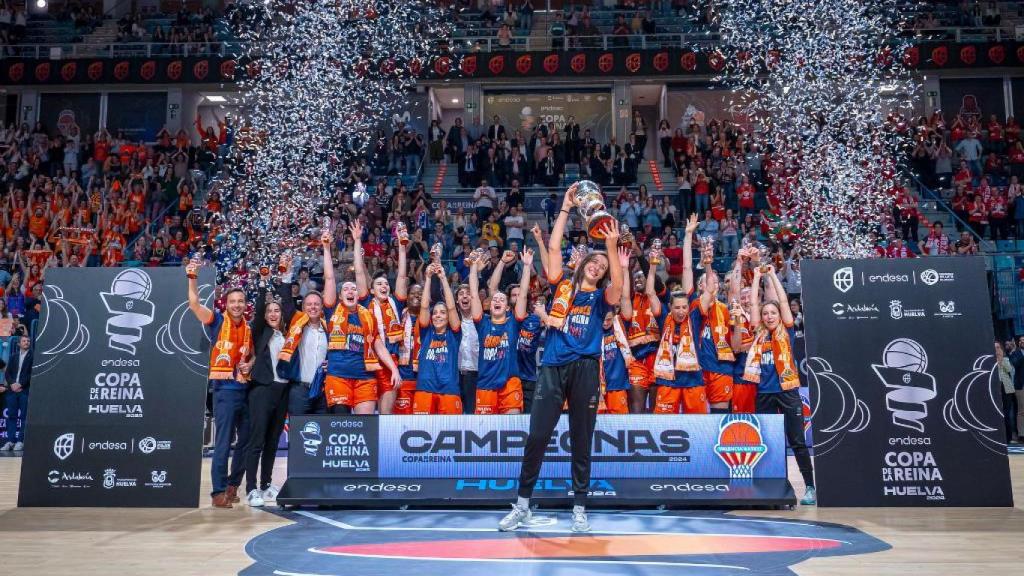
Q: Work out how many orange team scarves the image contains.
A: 12